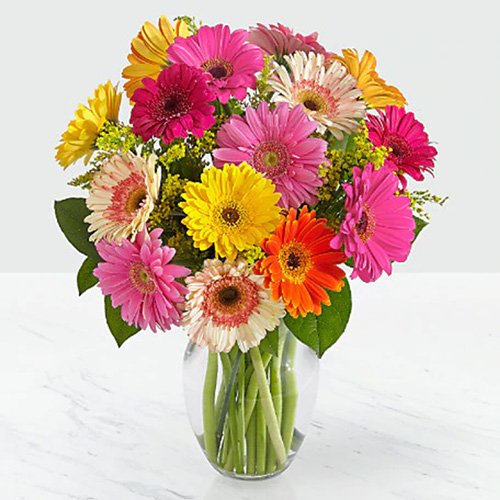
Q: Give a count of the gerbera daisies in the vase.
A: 15